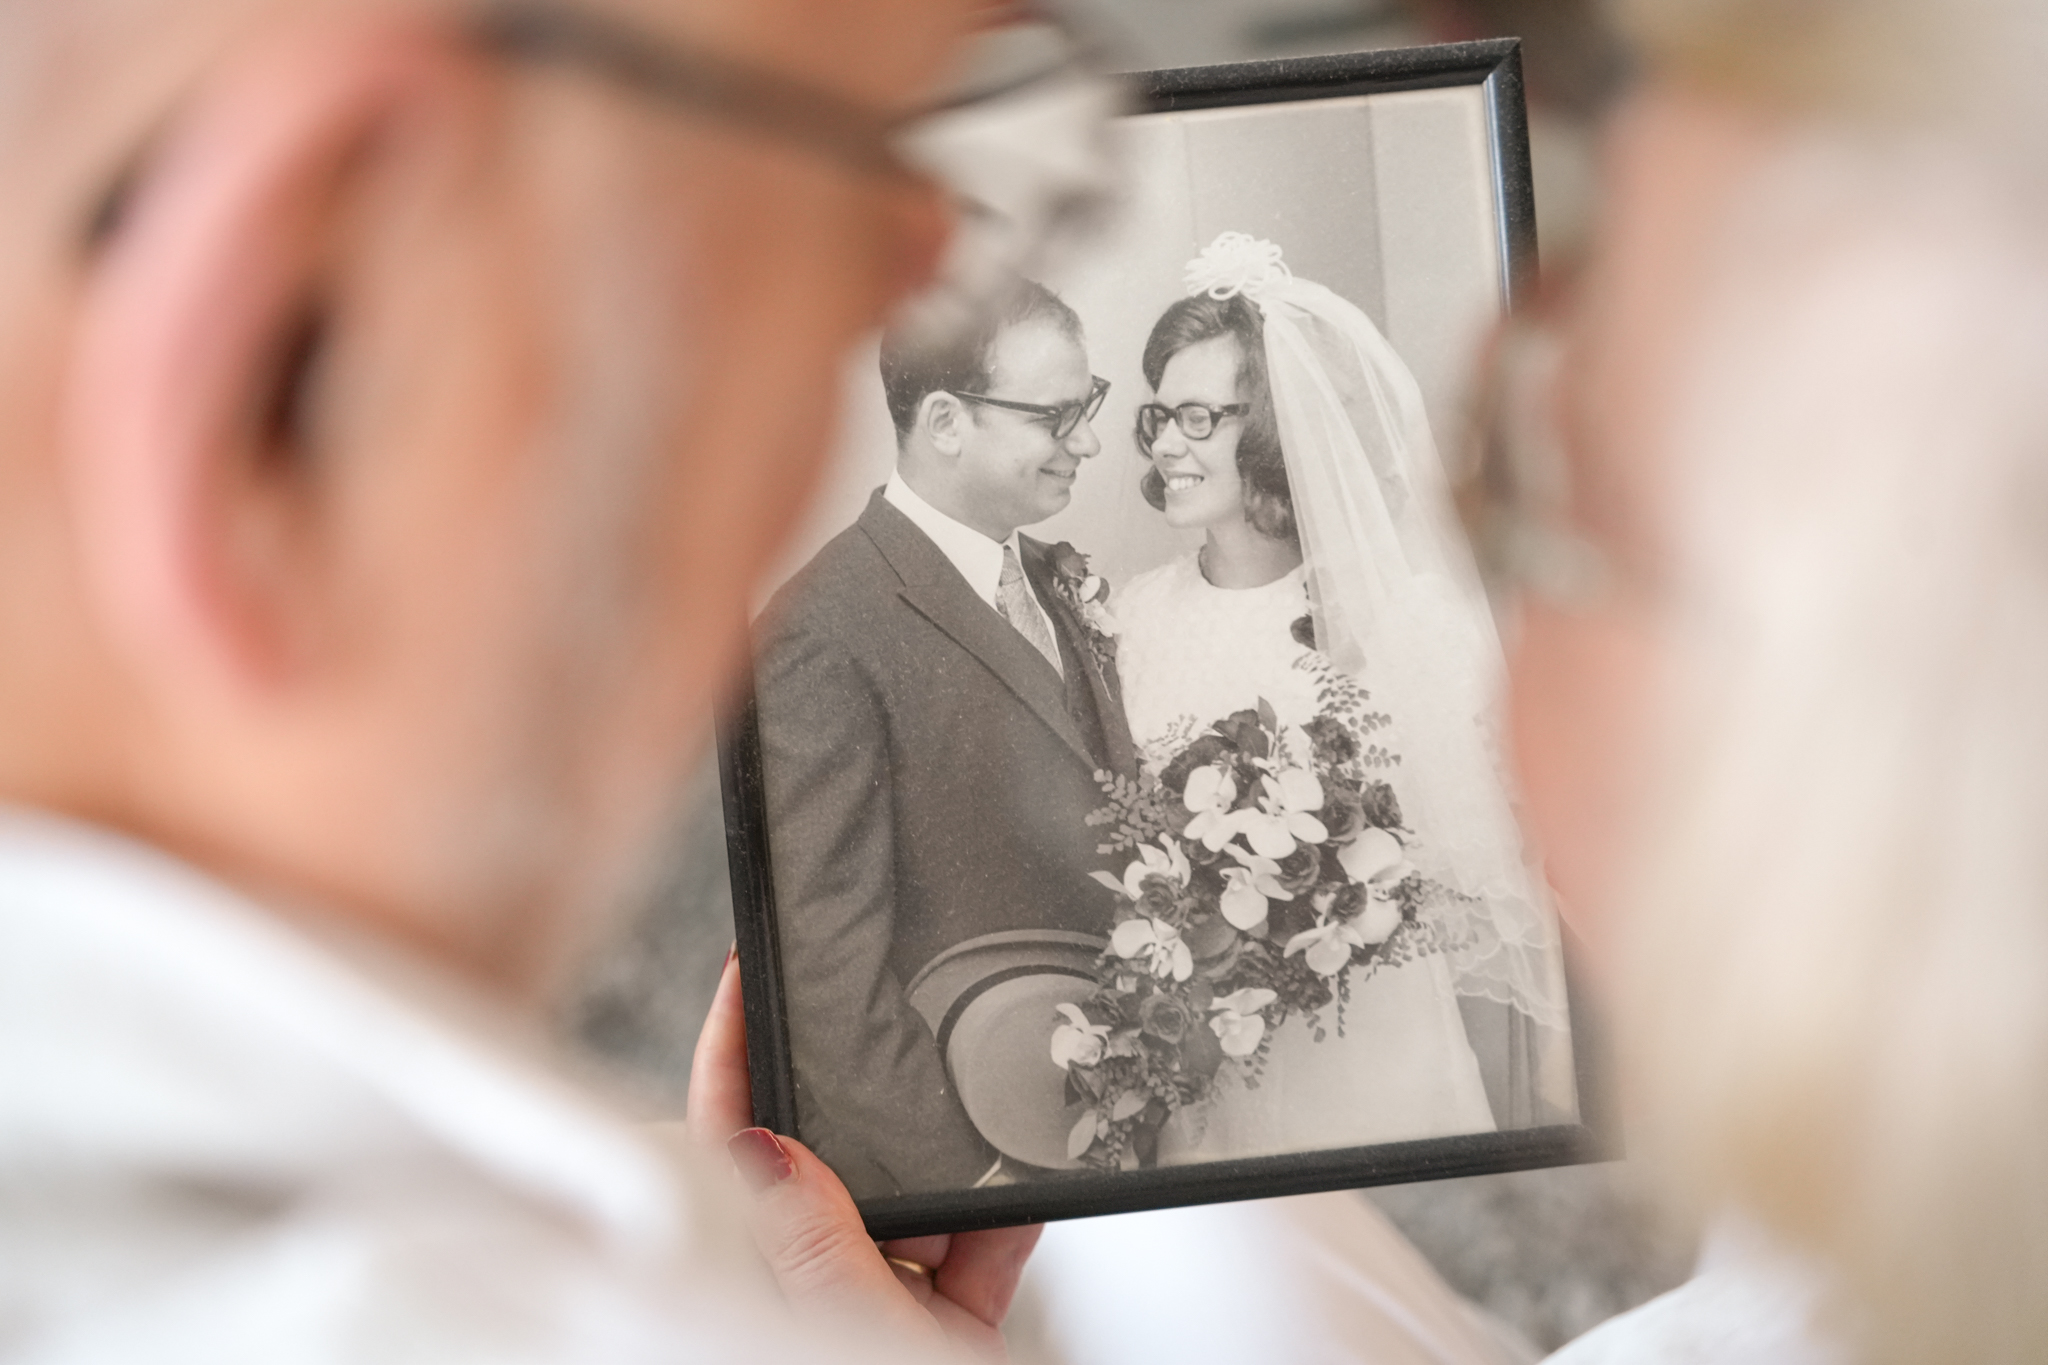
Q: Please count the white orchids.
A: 9